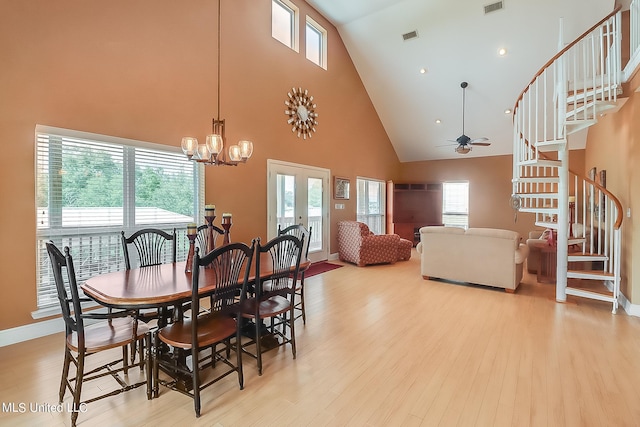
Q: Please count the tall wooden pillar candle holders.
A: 3